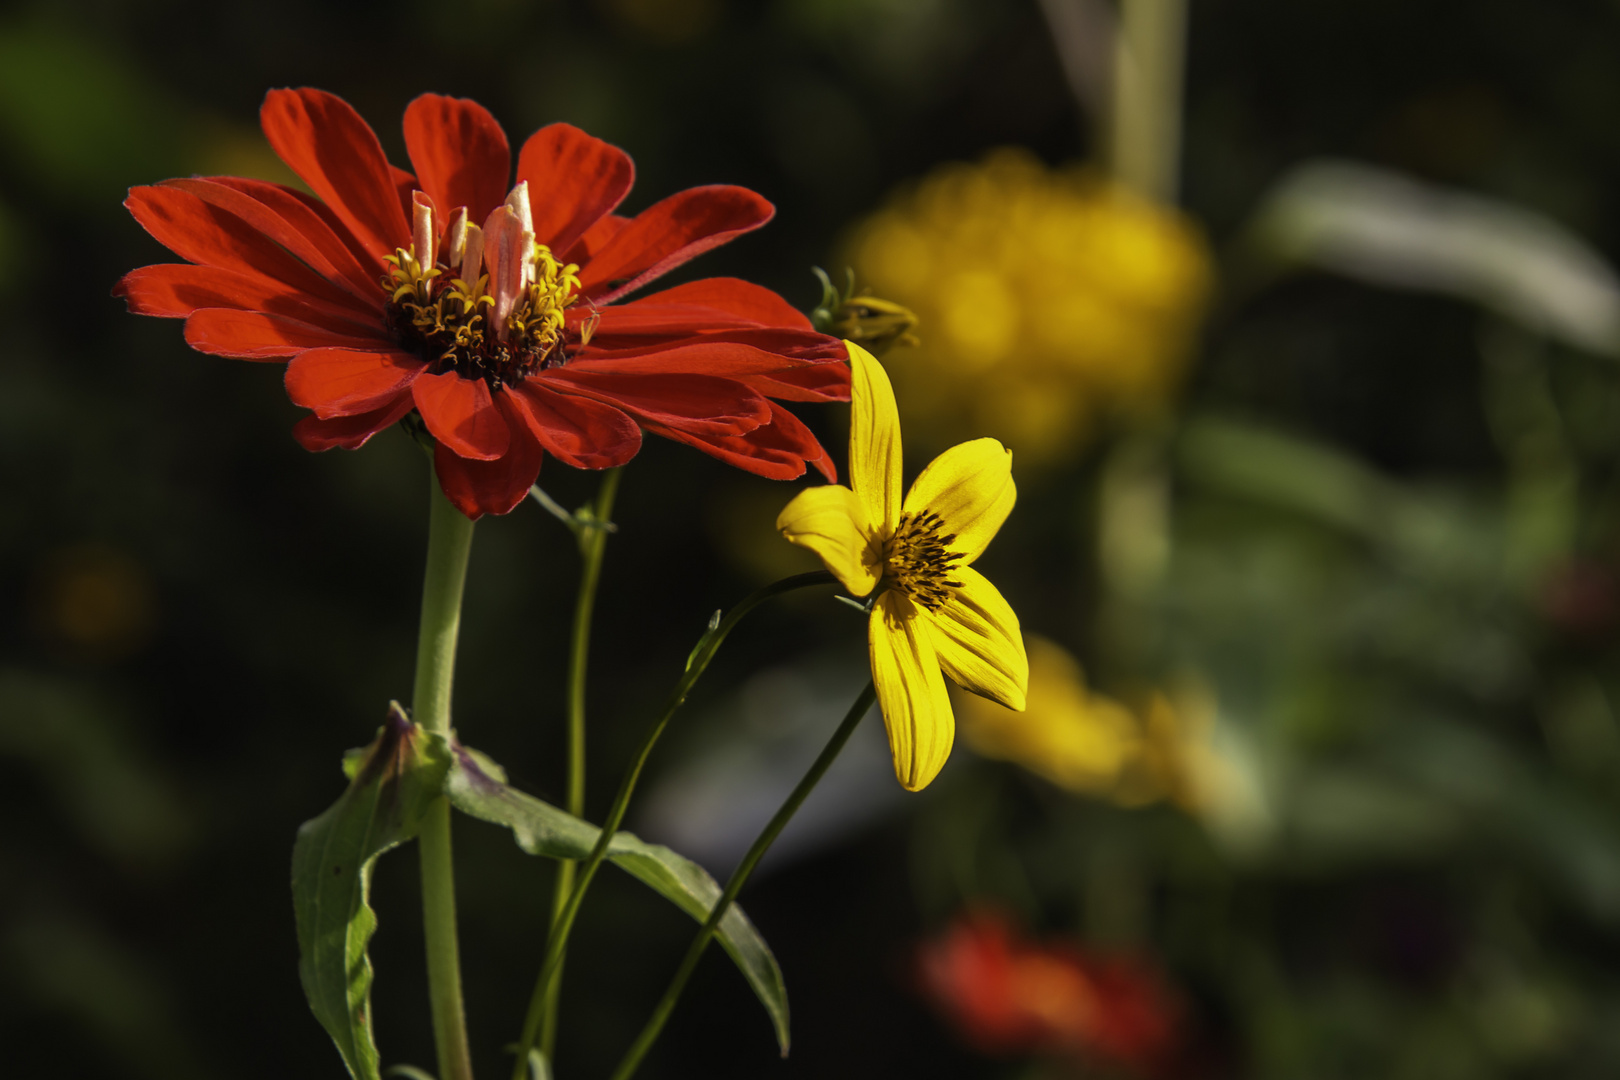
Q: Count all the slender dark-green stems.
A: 3